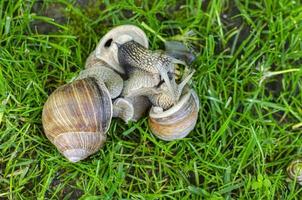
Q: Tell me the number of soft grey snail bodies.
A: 3